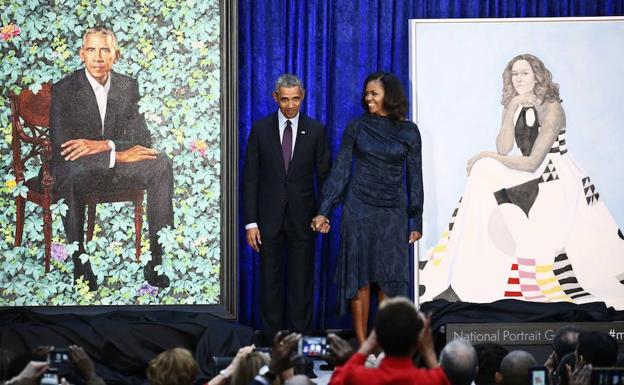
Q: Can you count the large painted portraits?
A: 2